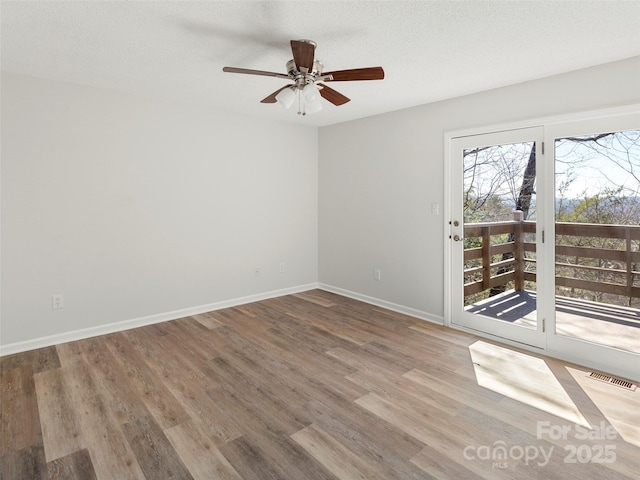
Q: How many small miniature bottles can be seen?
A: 0